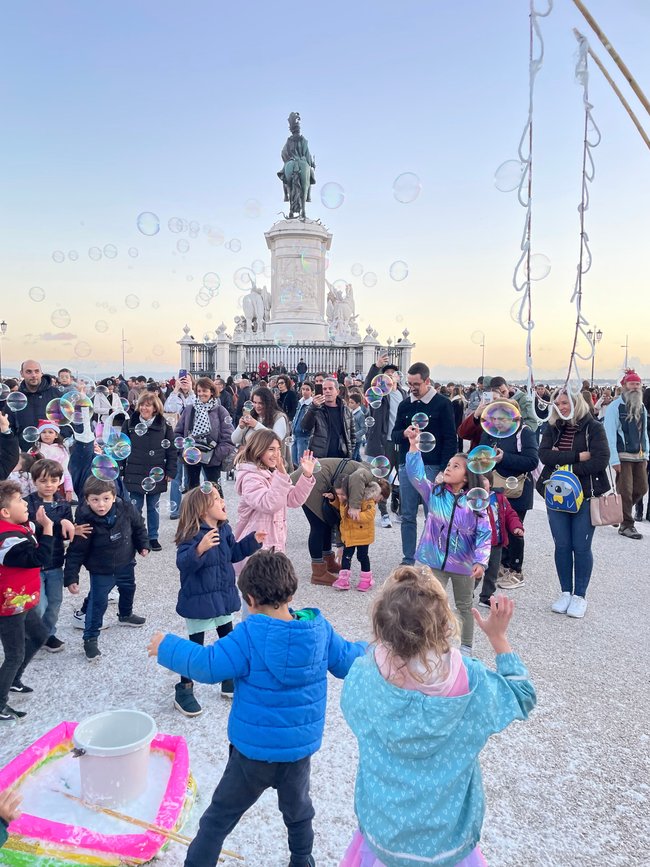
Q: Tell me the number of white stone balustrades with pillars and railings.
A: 1